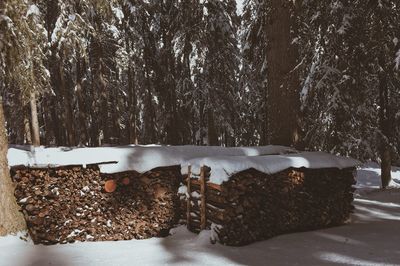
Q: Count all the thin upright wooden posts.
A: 2